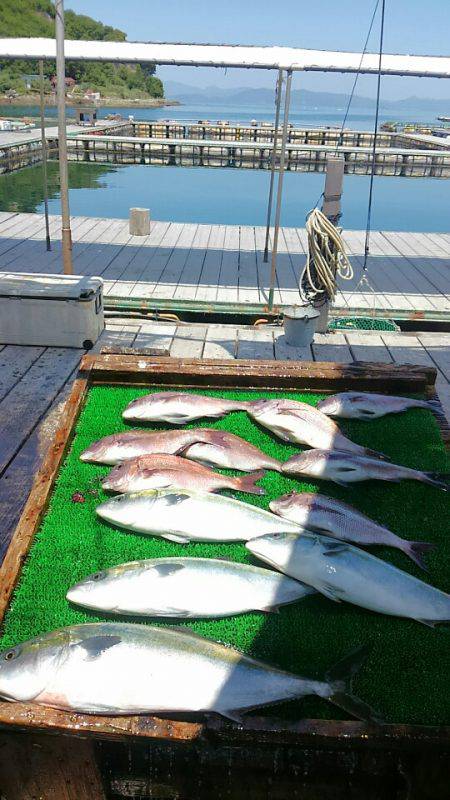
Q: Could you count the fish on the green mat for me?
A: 12